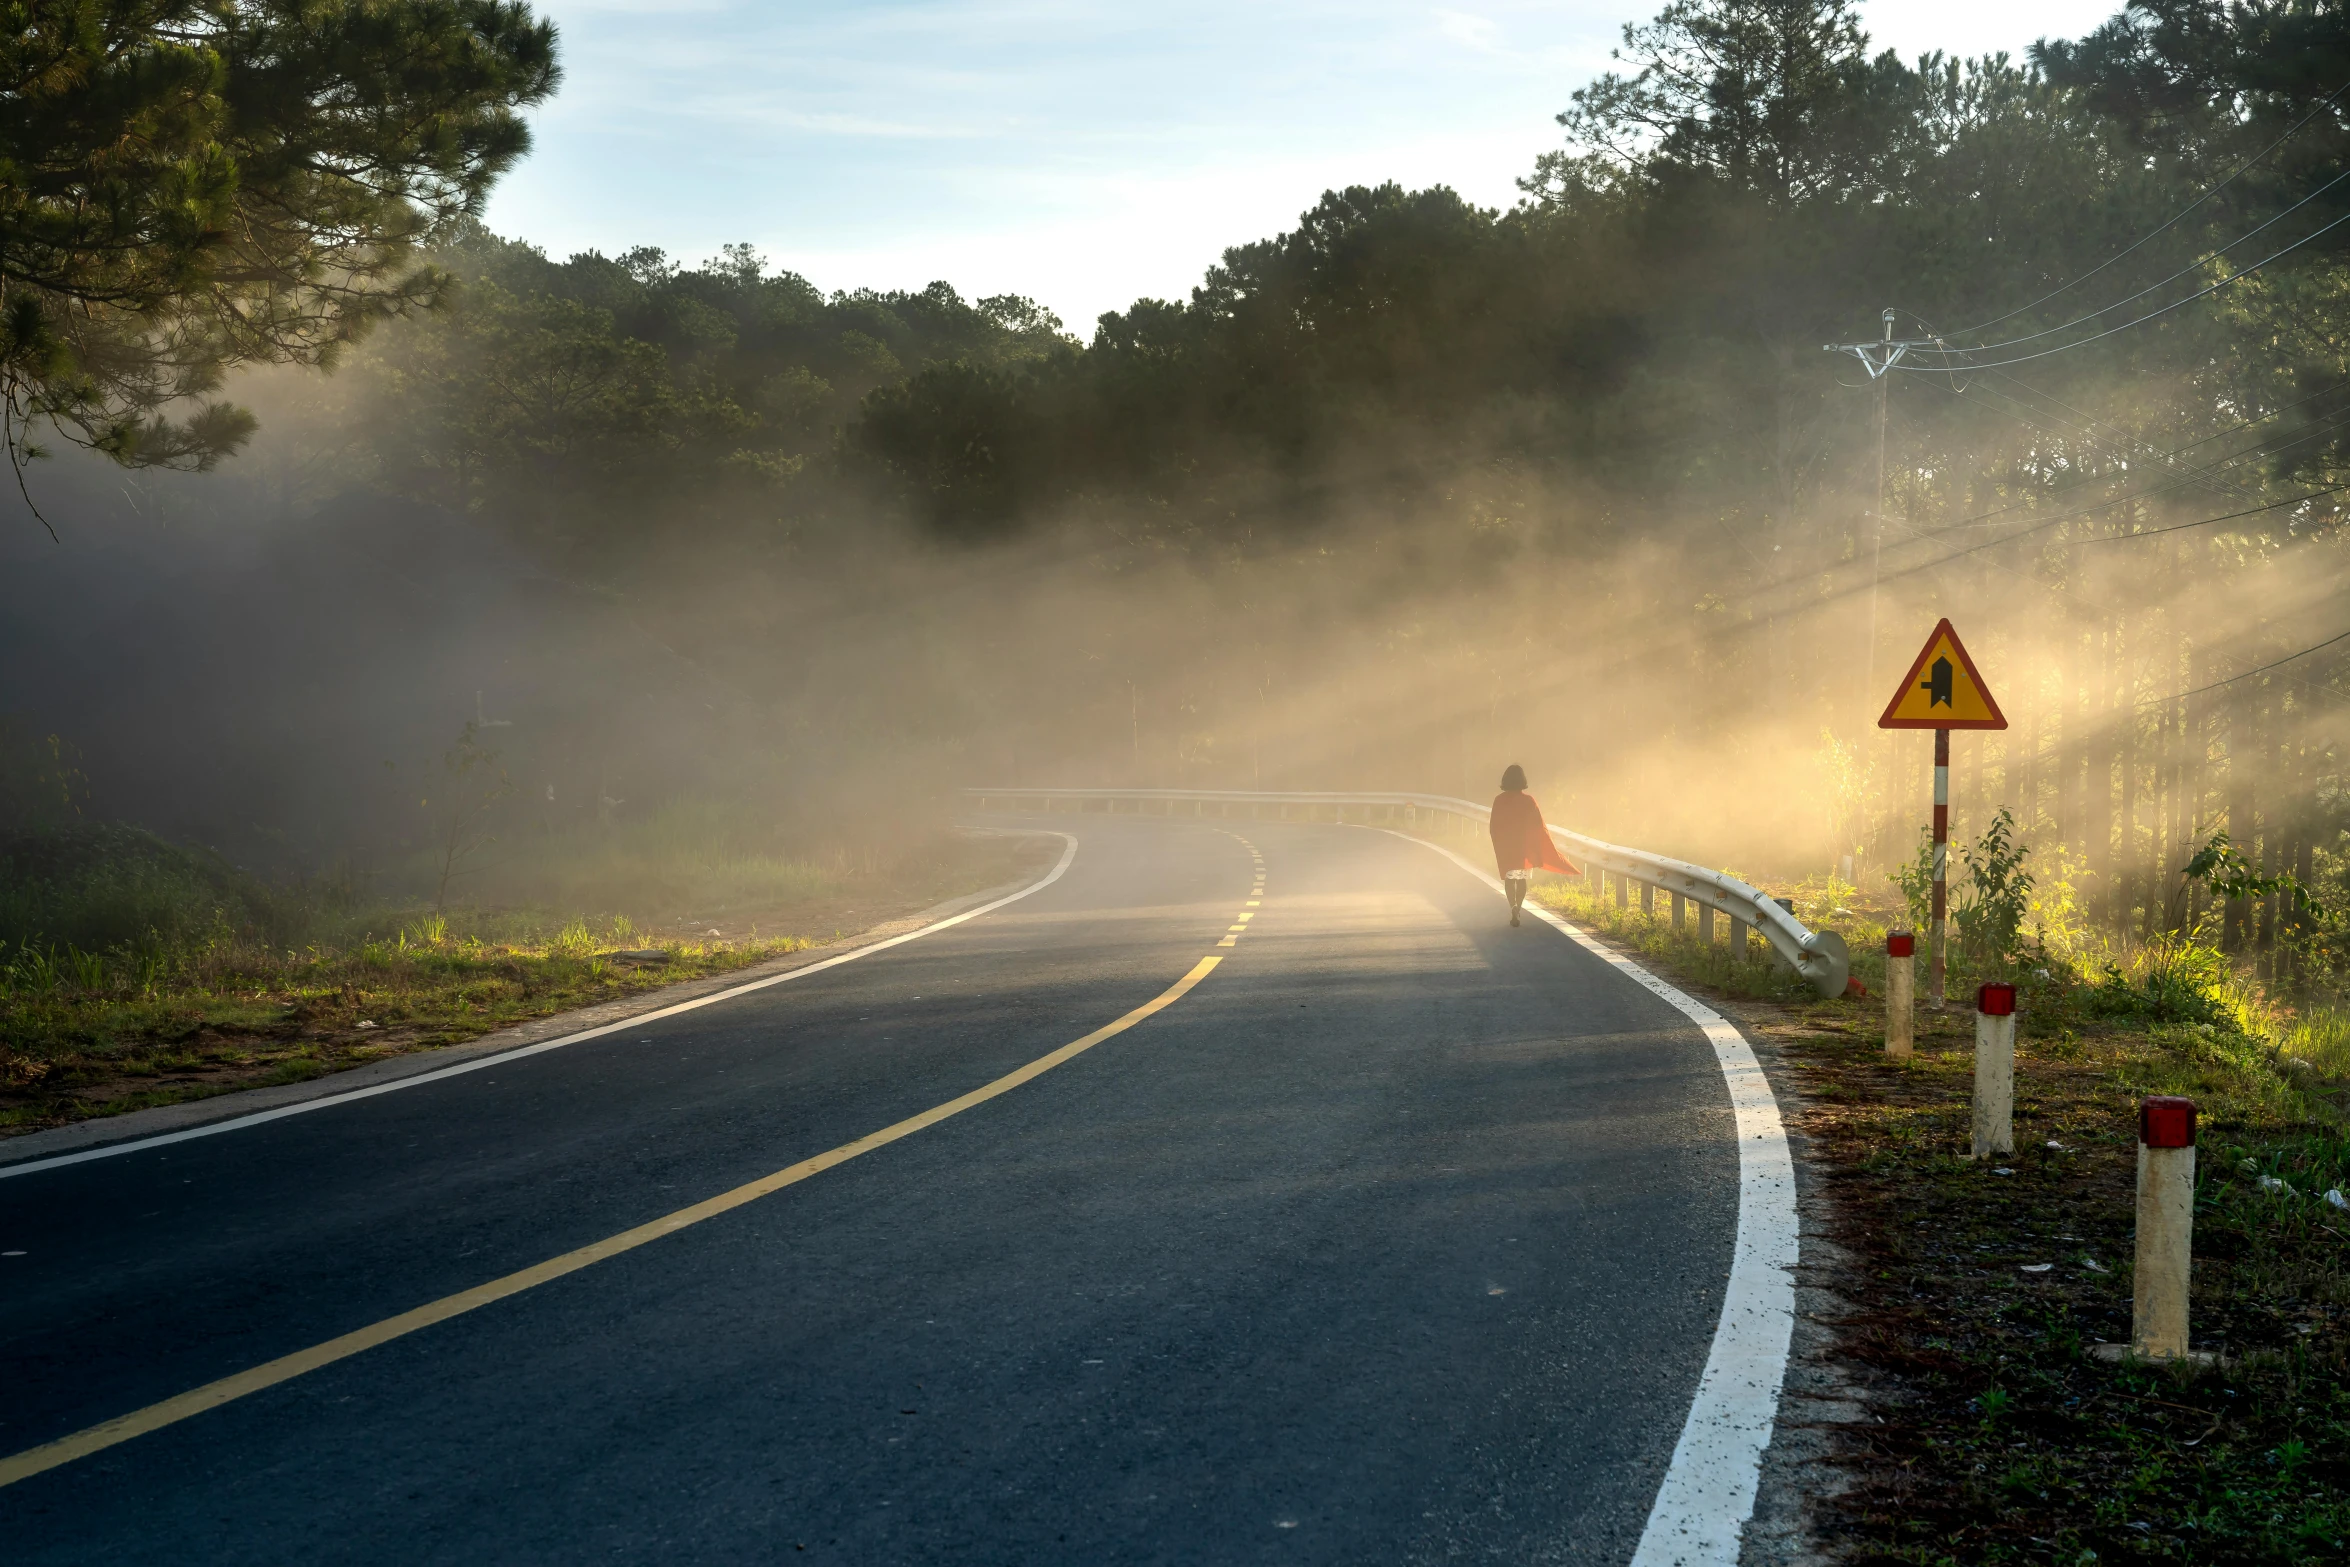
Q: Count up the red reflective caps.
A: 3